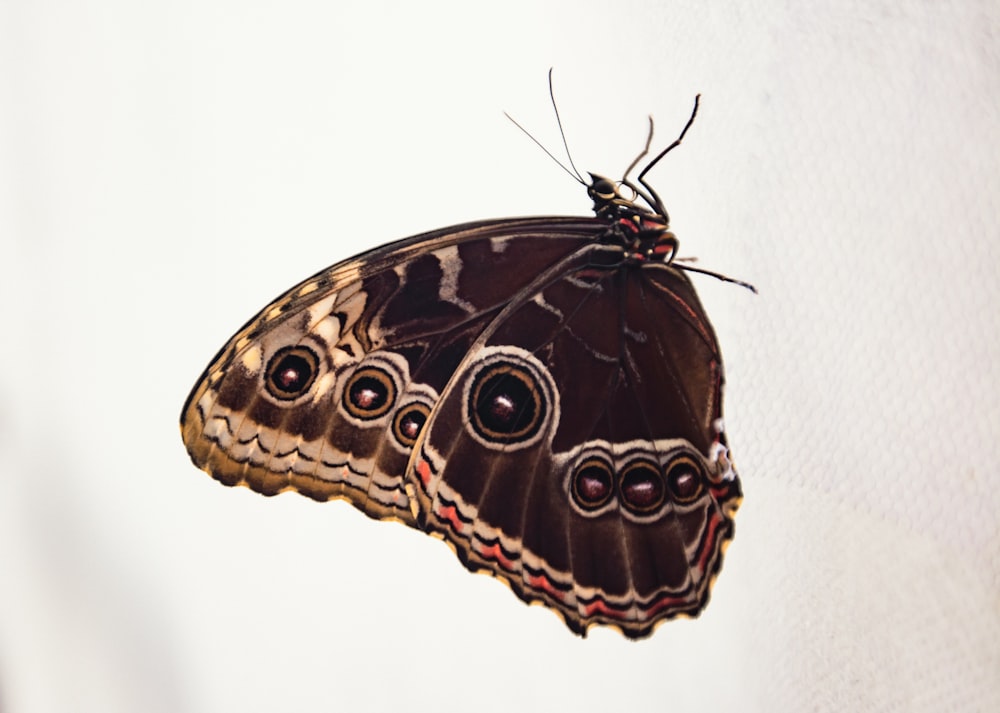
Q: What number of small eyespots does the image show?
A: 6